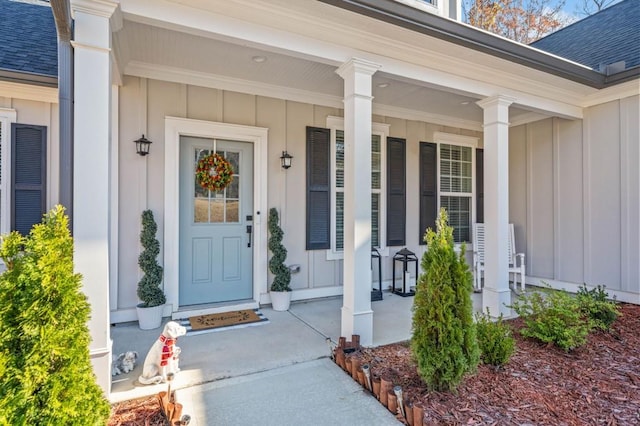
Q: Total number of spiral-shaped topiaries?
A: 2